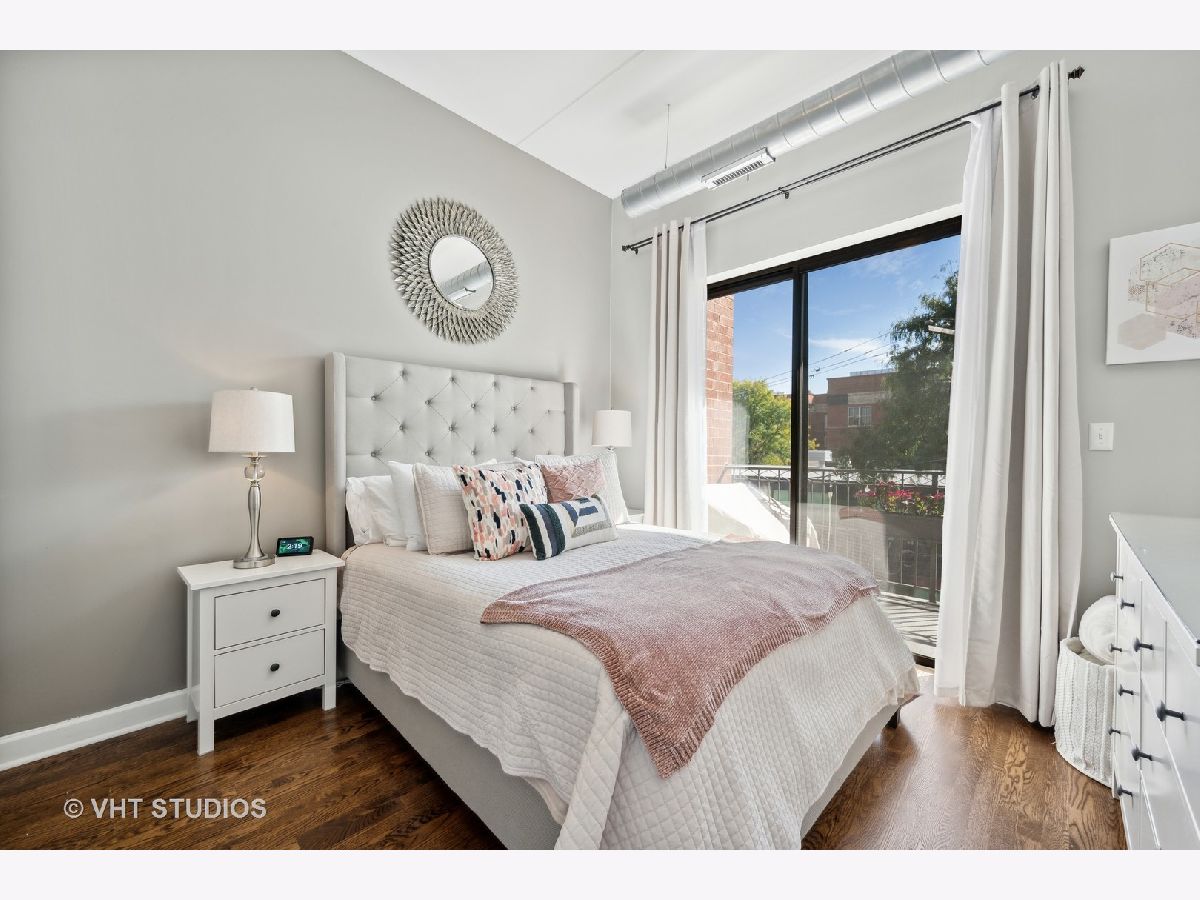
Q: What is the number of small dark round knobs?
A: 11